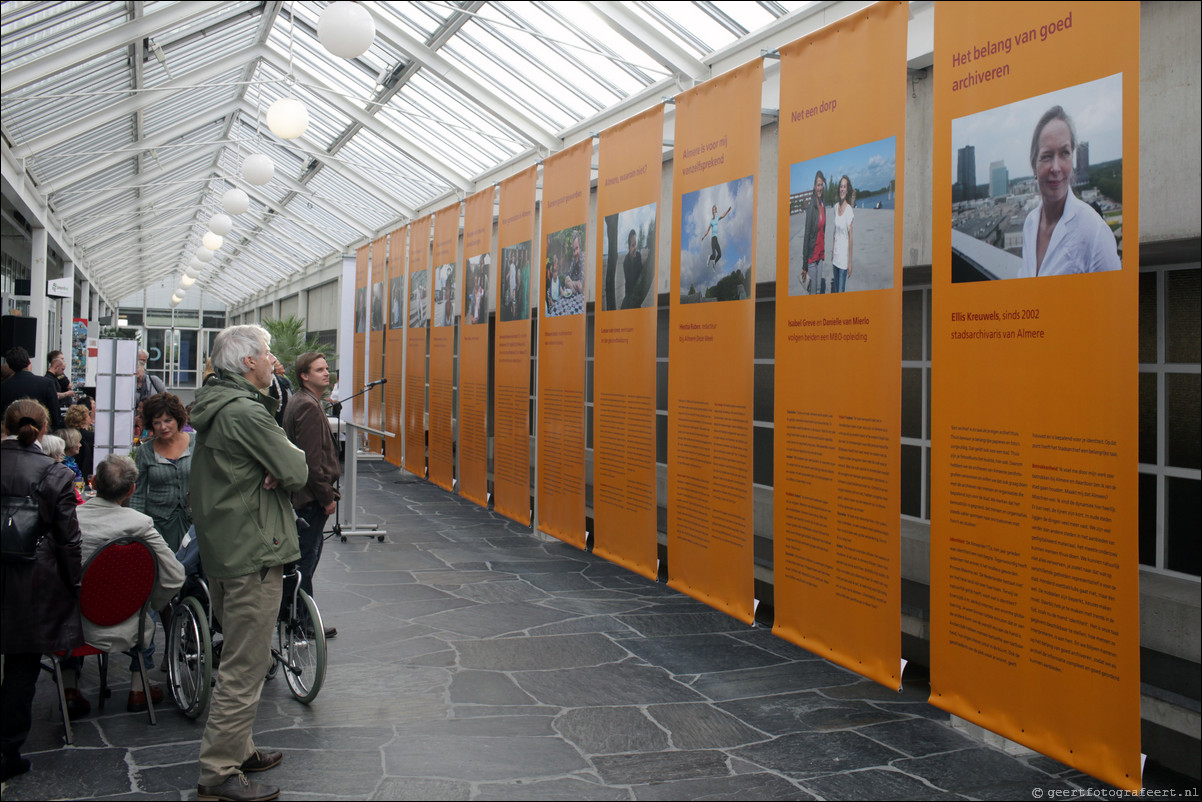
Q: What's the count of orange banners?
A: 12